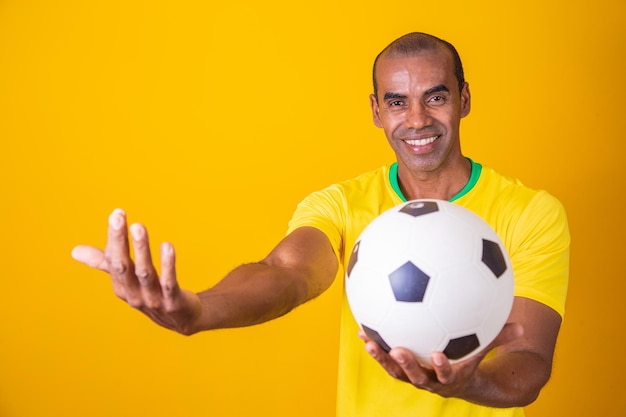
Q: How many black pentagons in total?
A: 6